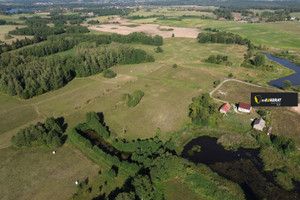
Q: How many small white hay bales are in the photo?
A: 2